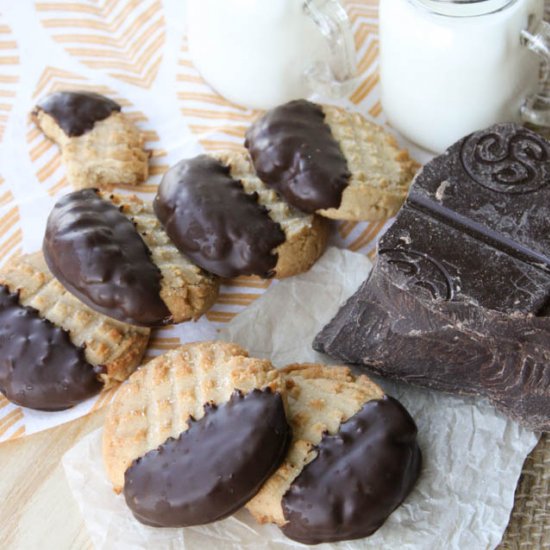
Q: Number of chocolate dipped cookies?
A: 7